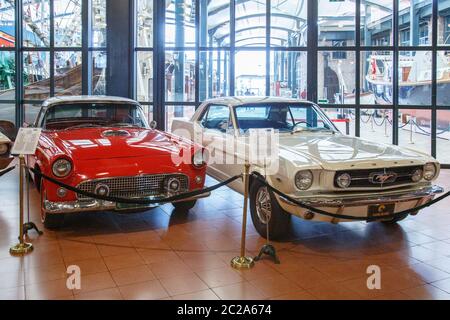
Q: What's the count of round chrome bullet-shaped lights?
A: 2